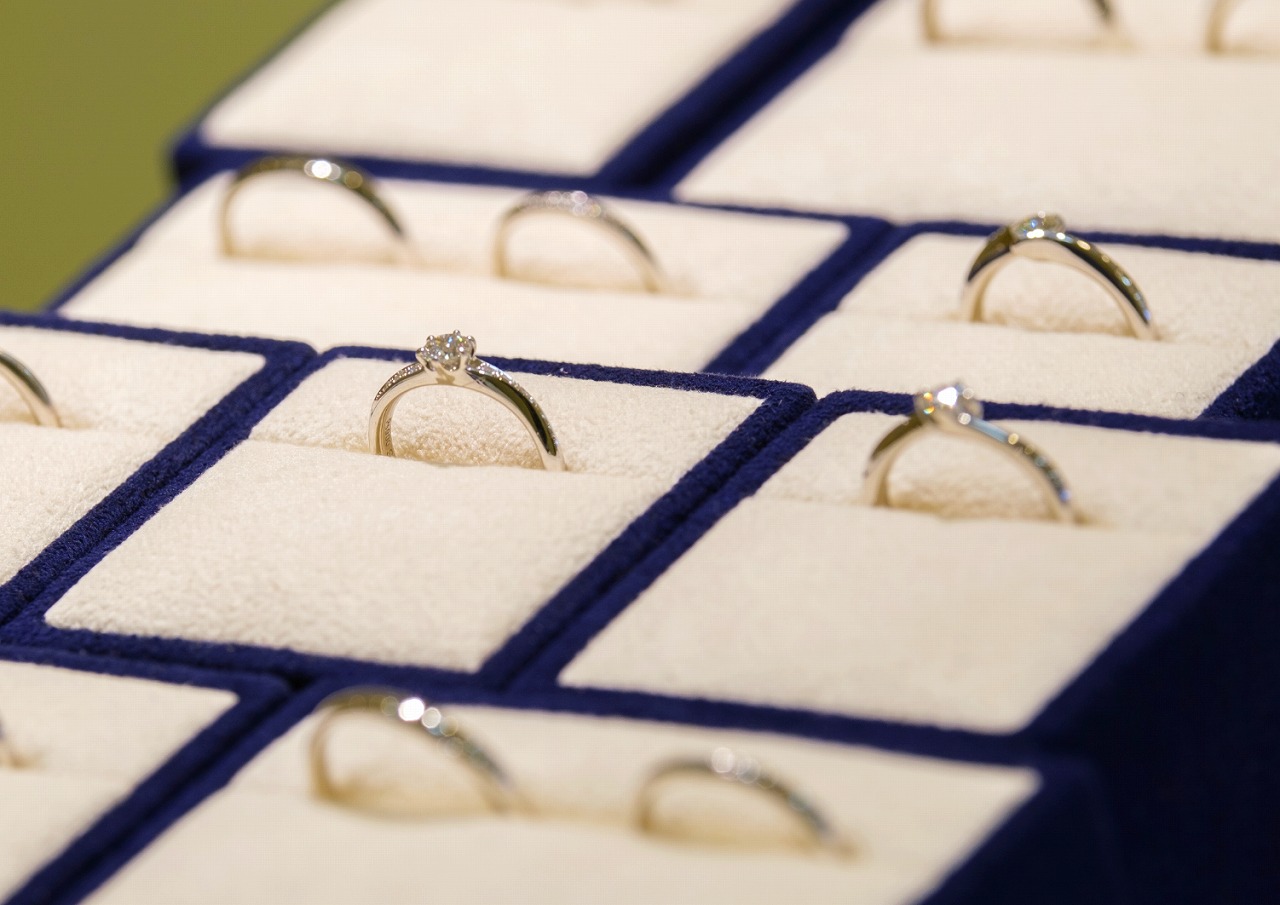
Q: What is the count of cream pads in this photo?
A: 9